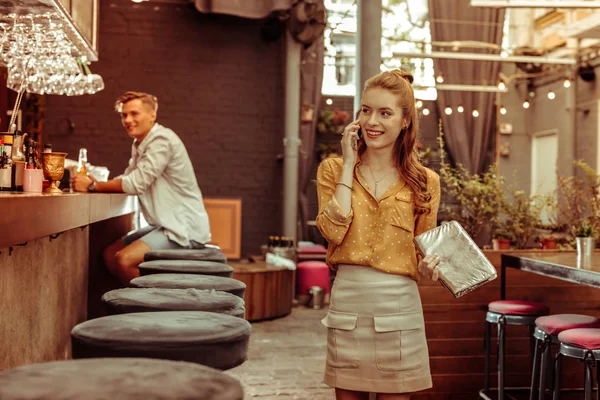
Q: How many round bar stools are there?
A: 9